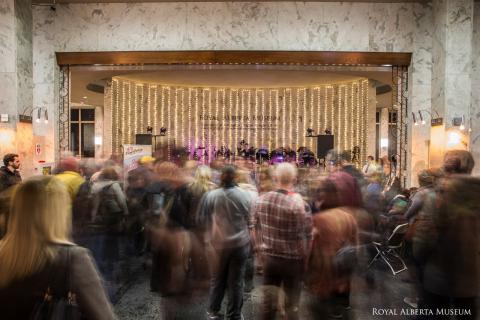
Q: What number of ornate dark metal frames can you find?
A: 2